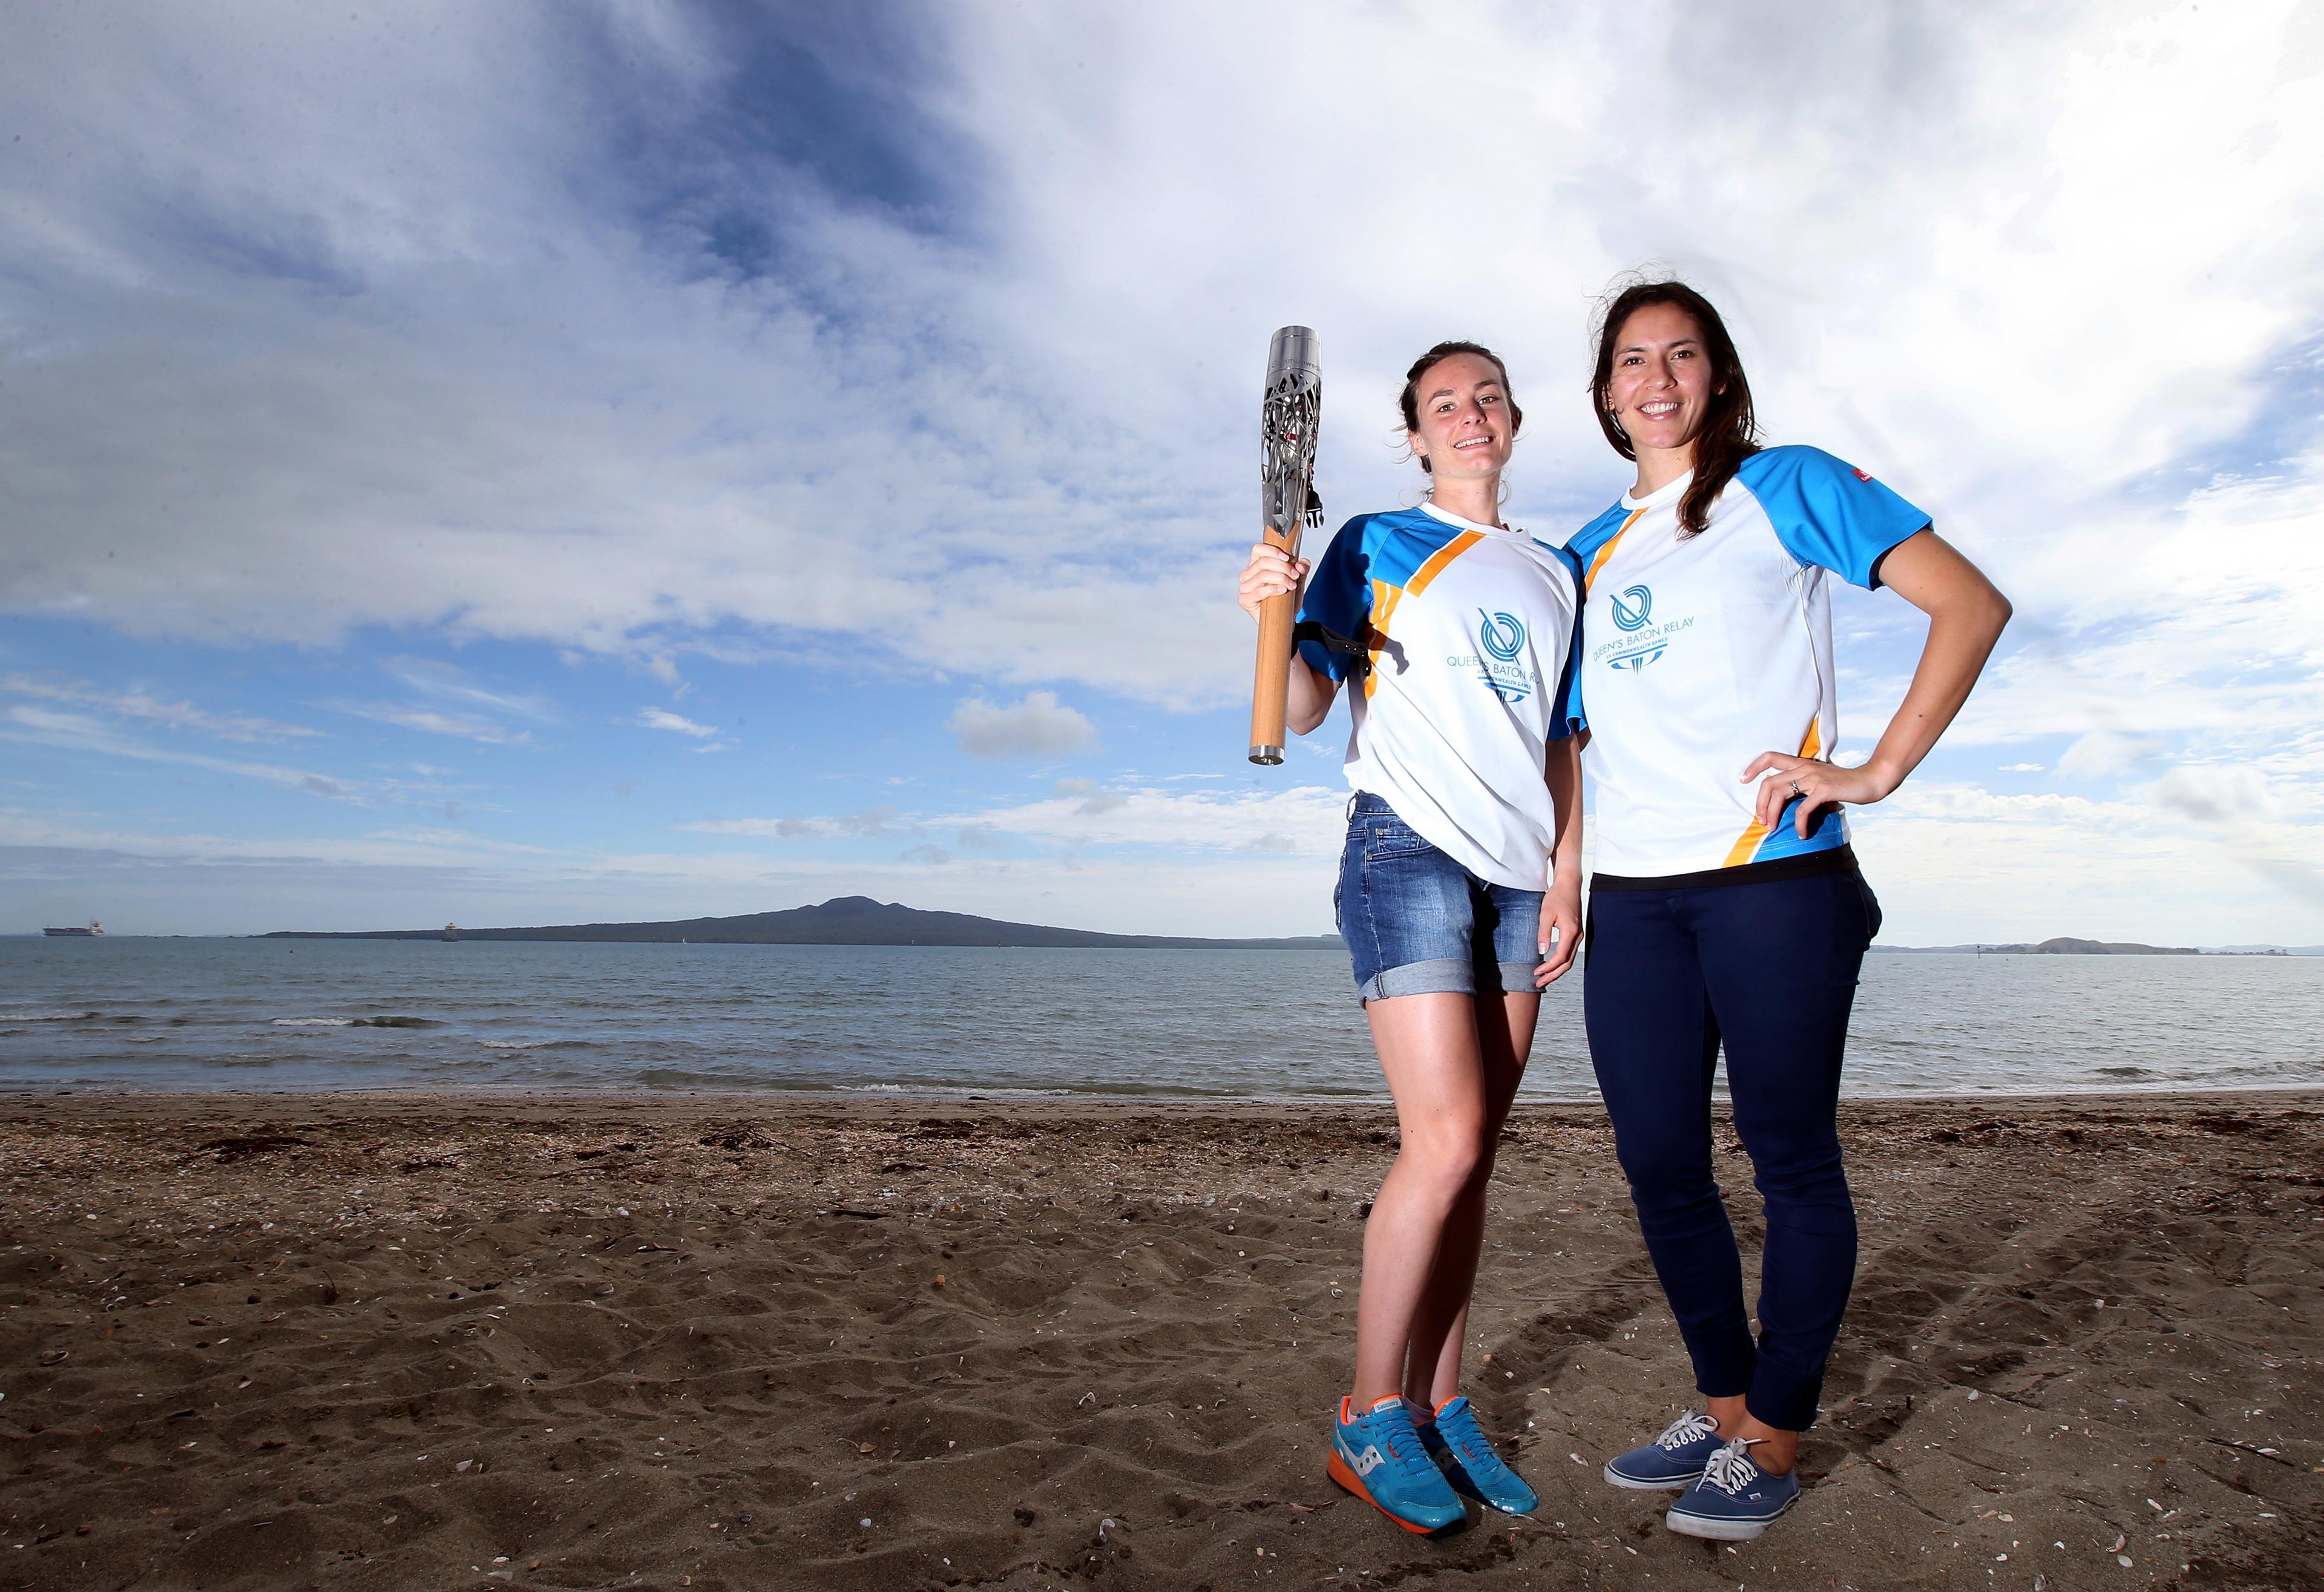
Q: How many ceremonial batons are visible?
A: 1